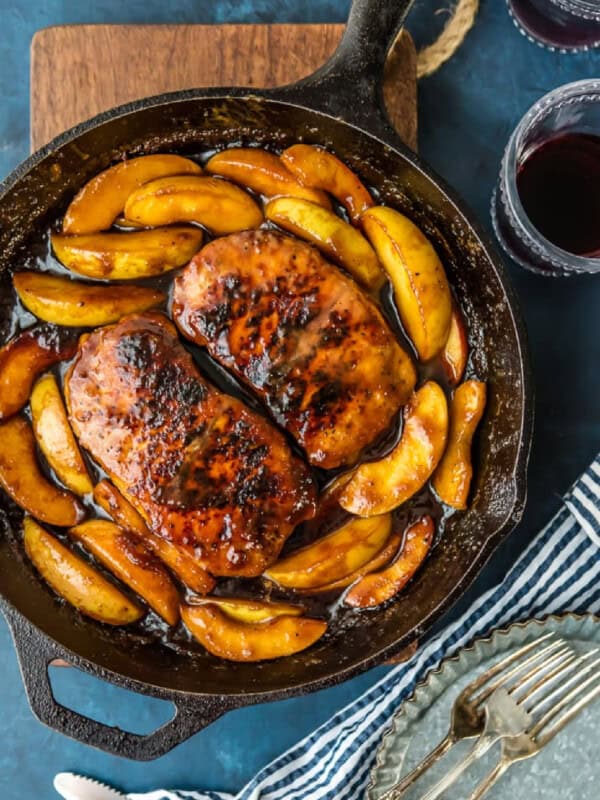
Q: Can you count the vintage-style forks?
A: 3